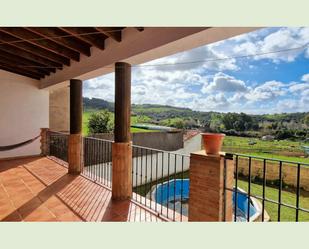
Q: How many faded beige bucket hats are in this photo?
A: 0